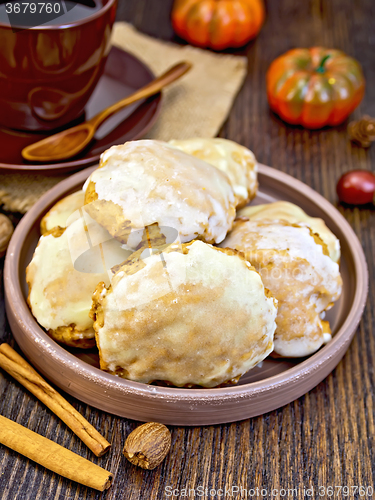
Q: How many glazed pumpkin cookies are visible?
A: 7